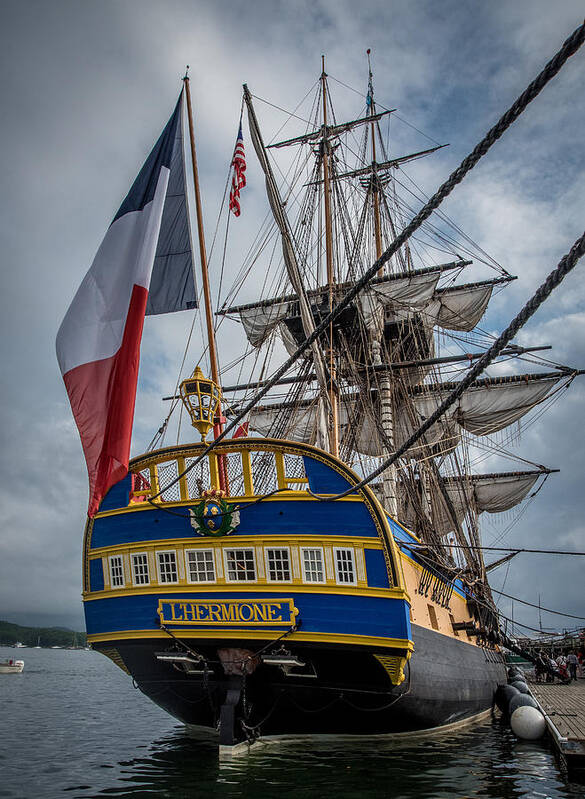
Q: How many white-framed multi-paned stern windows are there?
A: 8